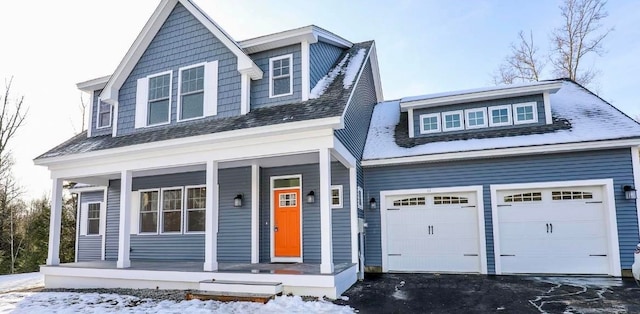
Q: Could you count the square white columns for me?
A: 4